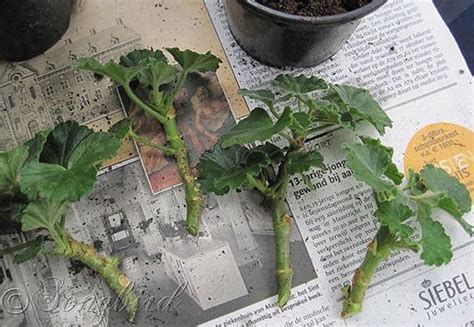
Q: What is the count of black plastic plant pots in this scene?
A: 2